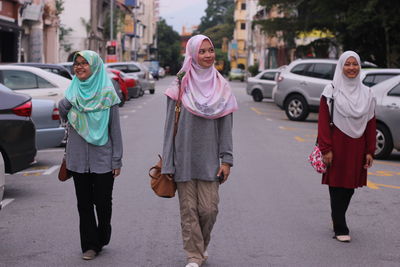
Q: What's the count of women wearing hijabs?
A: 3